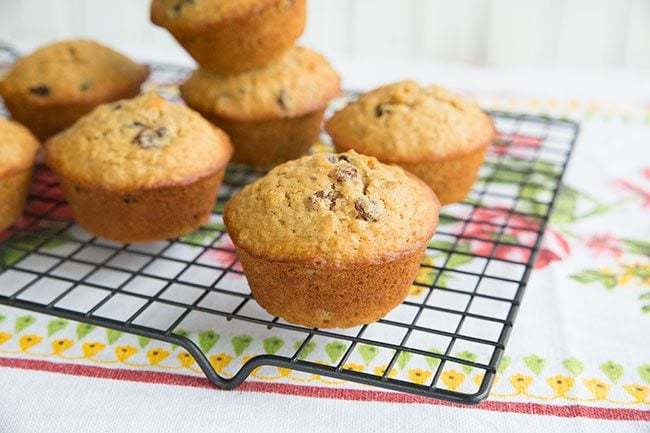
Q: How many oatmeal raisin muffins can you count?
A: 7